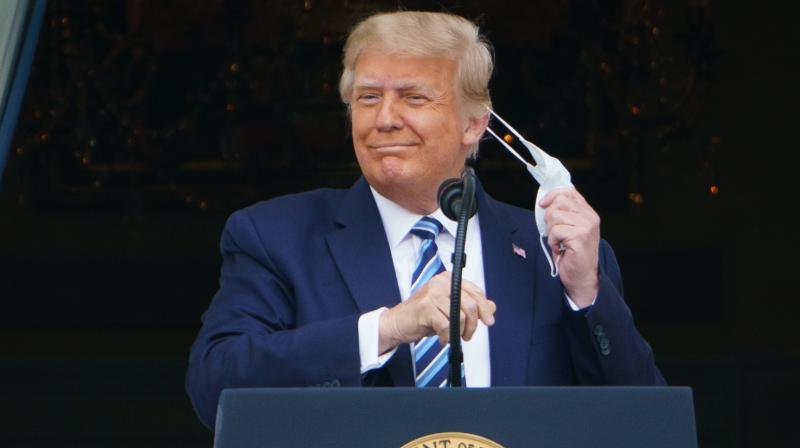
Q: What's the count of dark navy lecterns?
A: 1